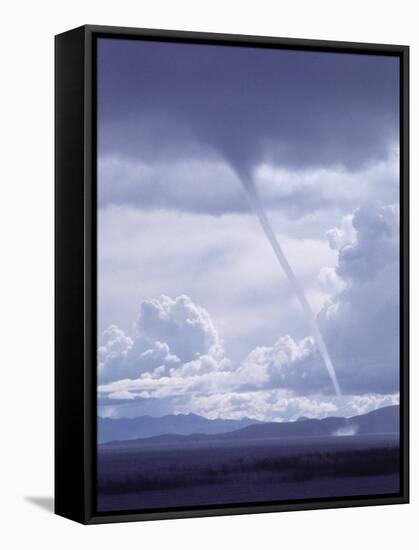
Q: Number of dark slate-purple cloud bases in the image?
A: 1